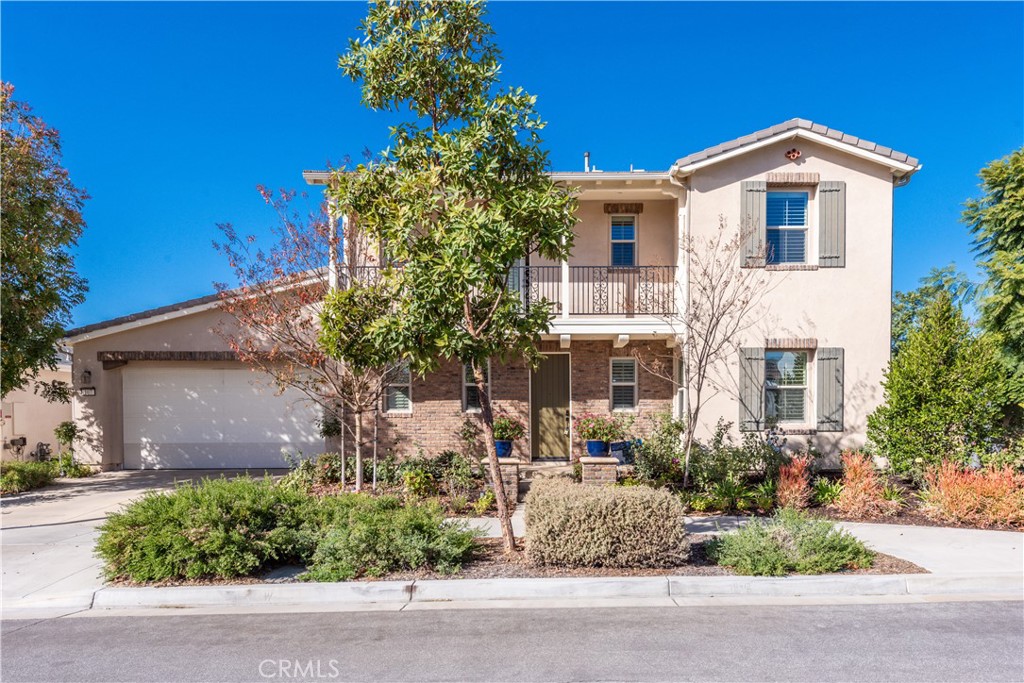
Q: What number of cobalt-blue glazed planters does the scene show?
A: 2